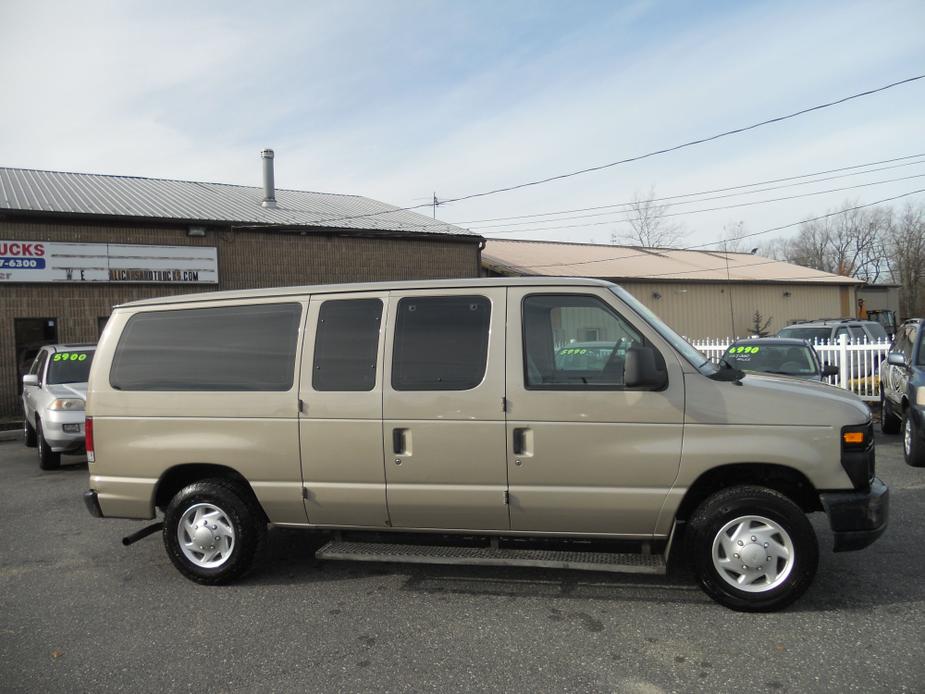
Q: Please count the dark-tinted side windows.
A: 3